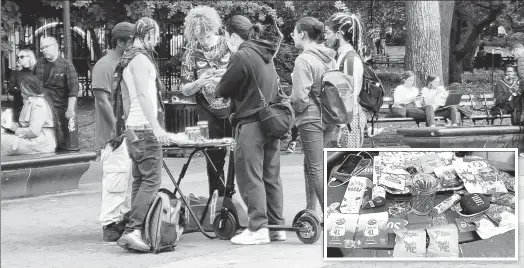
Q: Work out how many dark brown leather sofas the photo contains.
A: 0